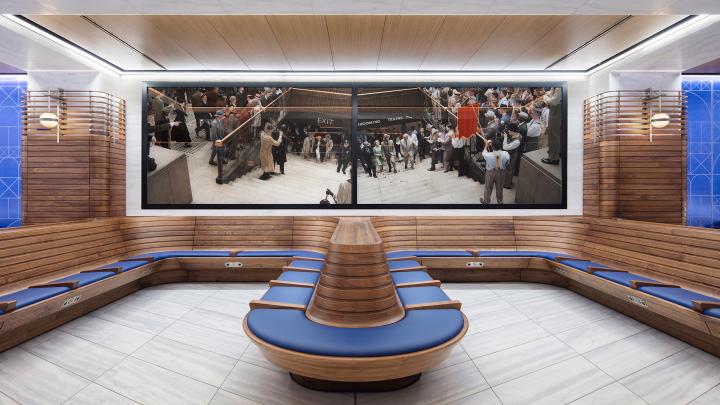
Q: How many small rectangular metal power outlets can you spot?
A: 6